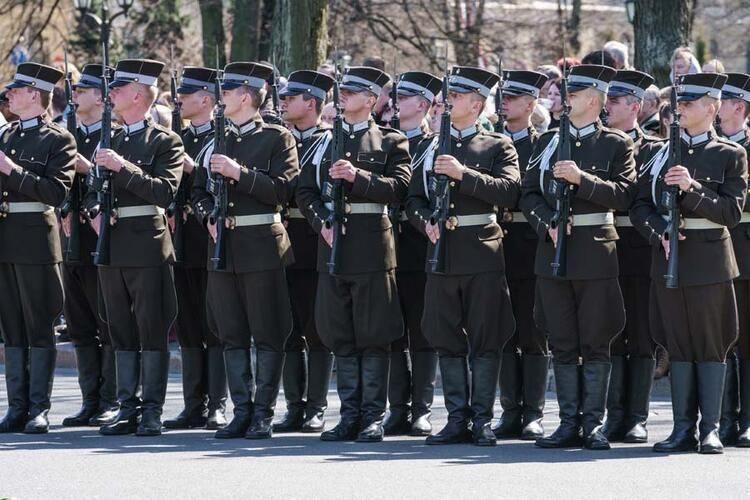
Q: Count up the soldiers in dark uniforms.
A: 14